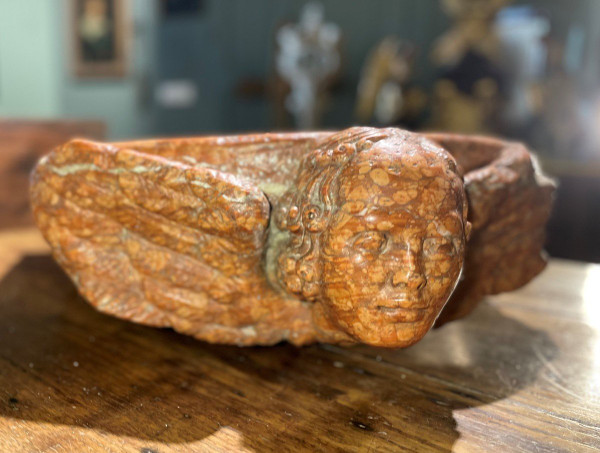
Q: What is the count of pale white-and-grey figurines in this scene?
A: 1